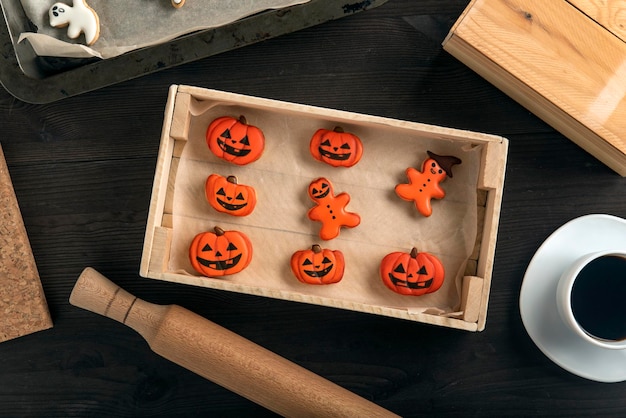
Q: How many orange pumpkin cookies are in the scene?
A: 6